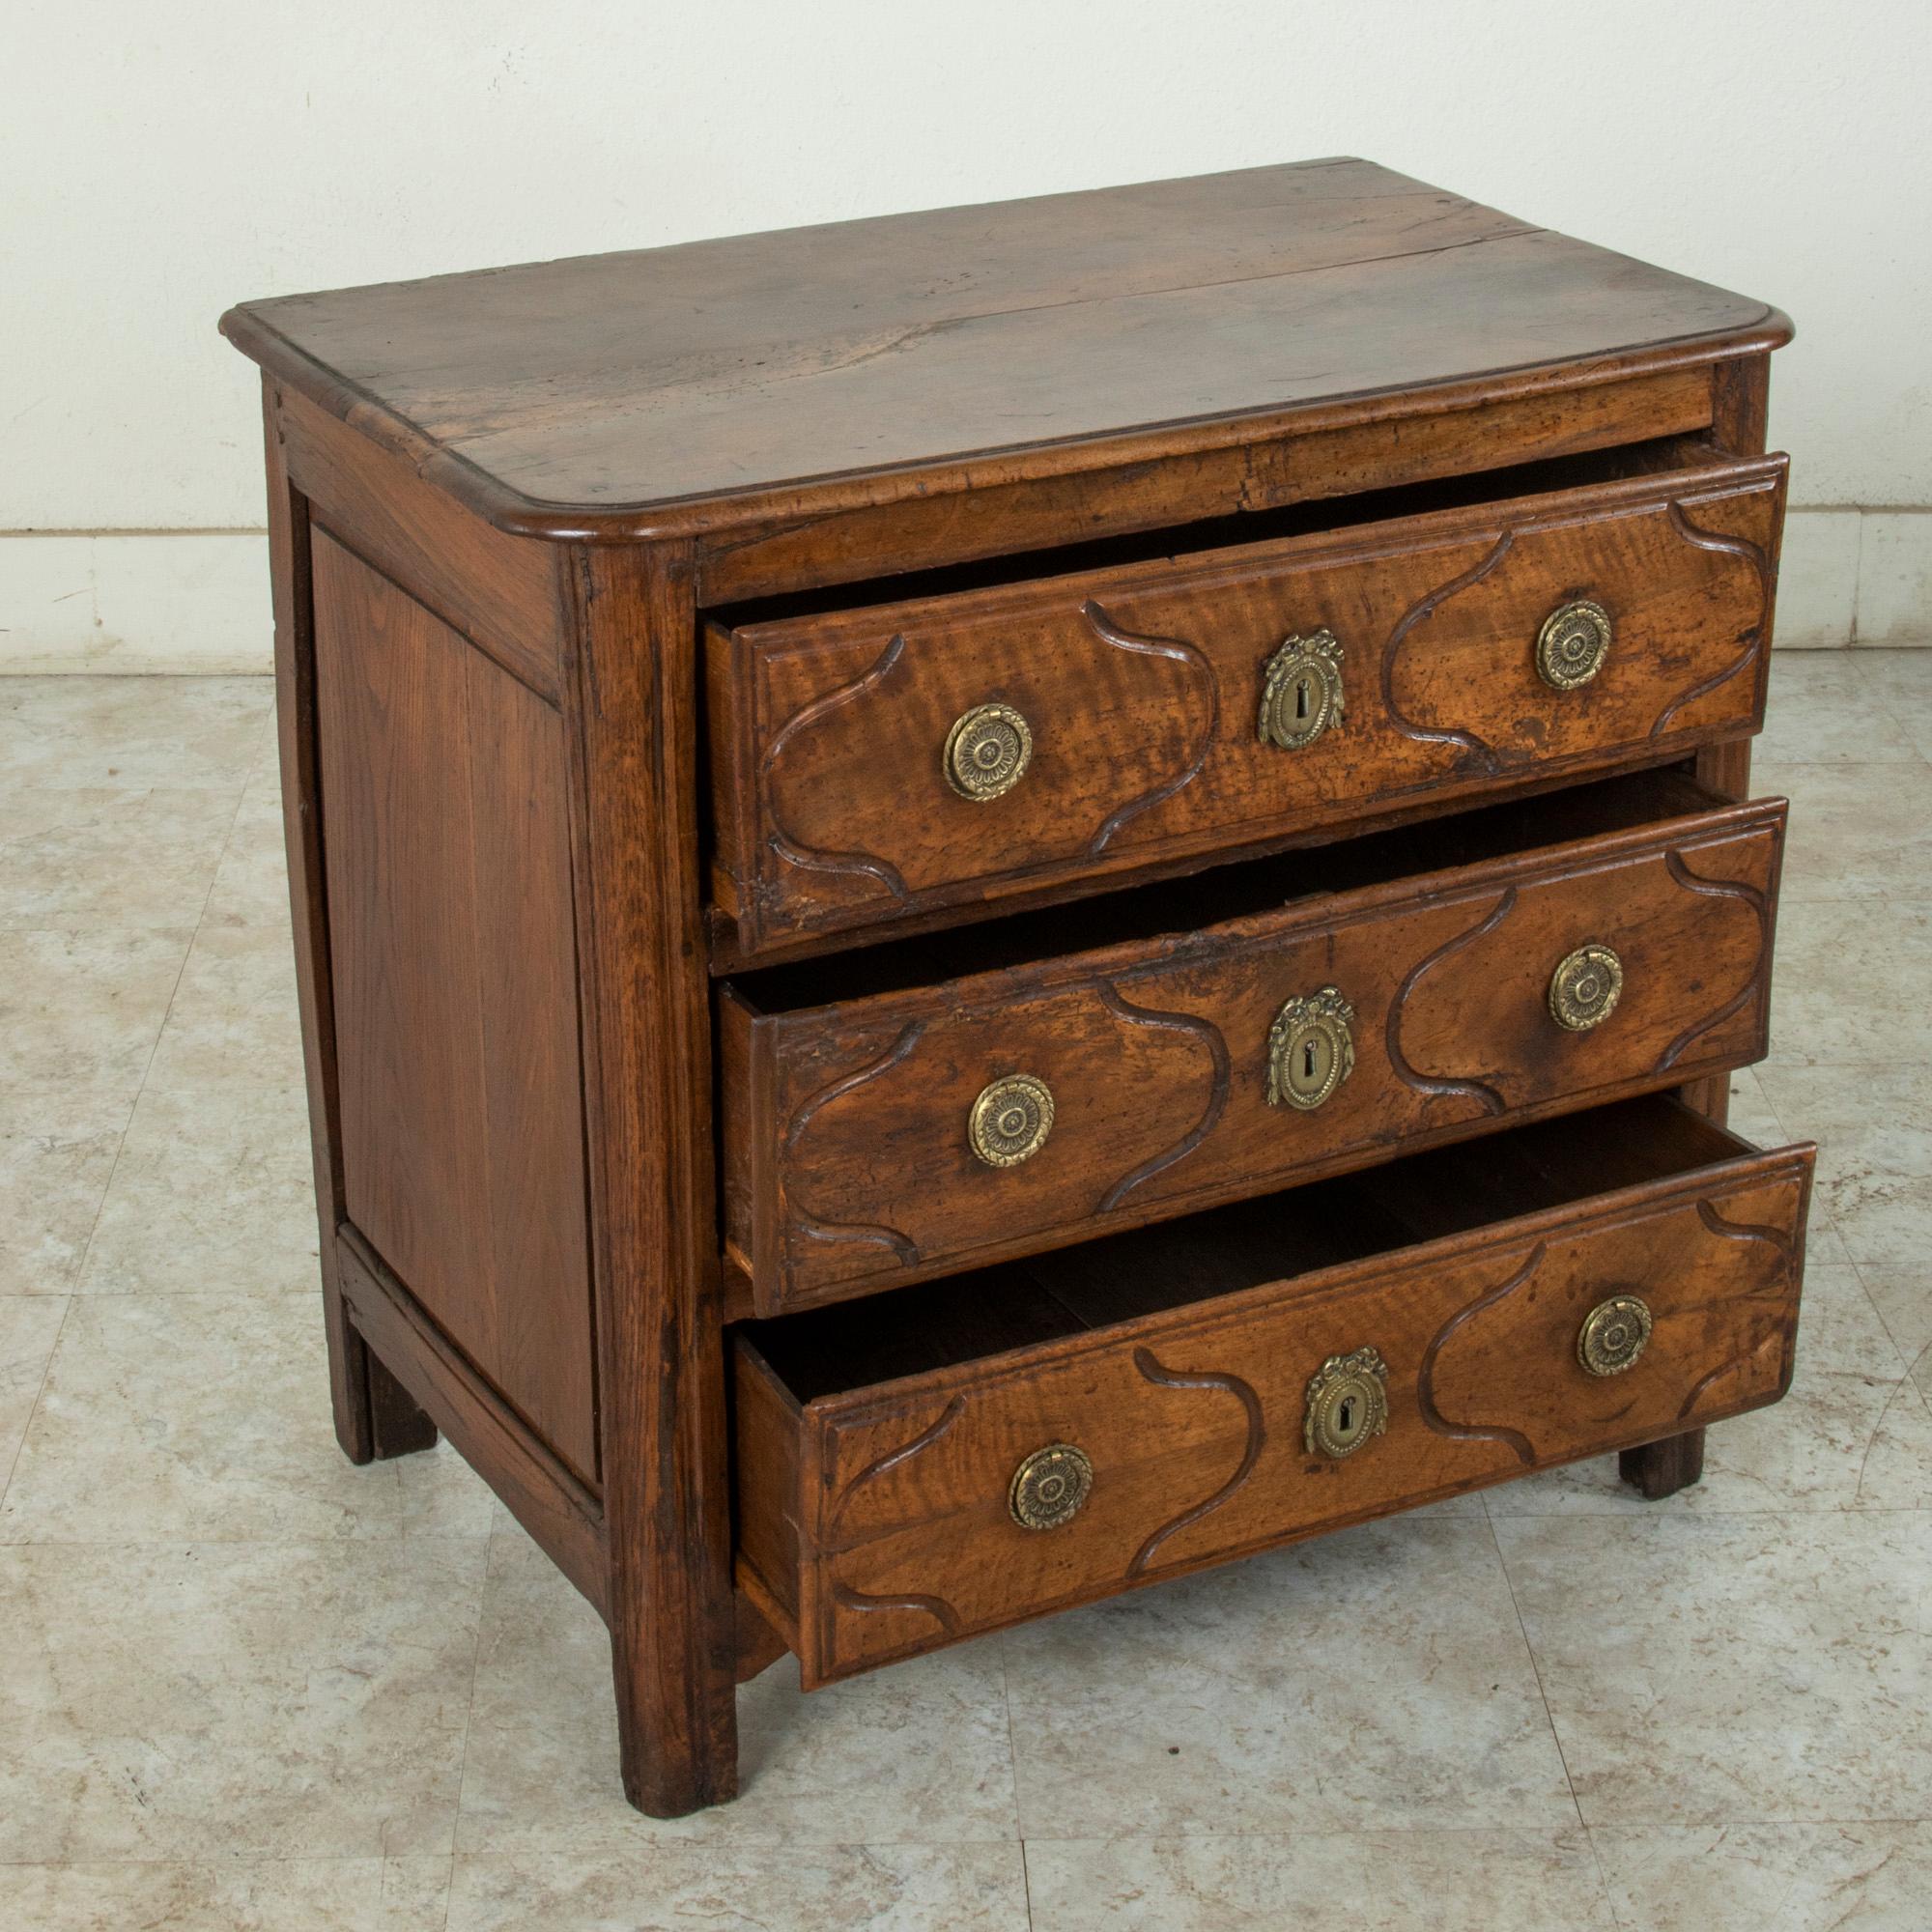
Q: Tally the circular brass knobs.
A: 6